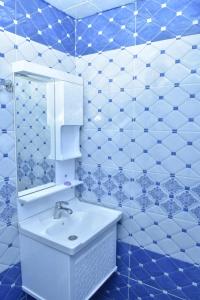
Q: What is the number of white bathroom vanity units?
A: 1